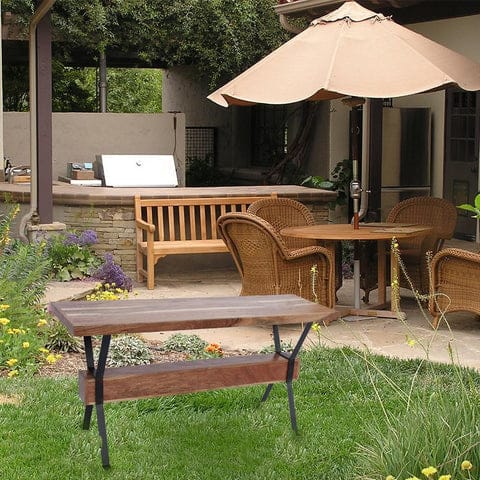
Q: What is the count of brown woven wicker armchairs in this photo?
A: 4